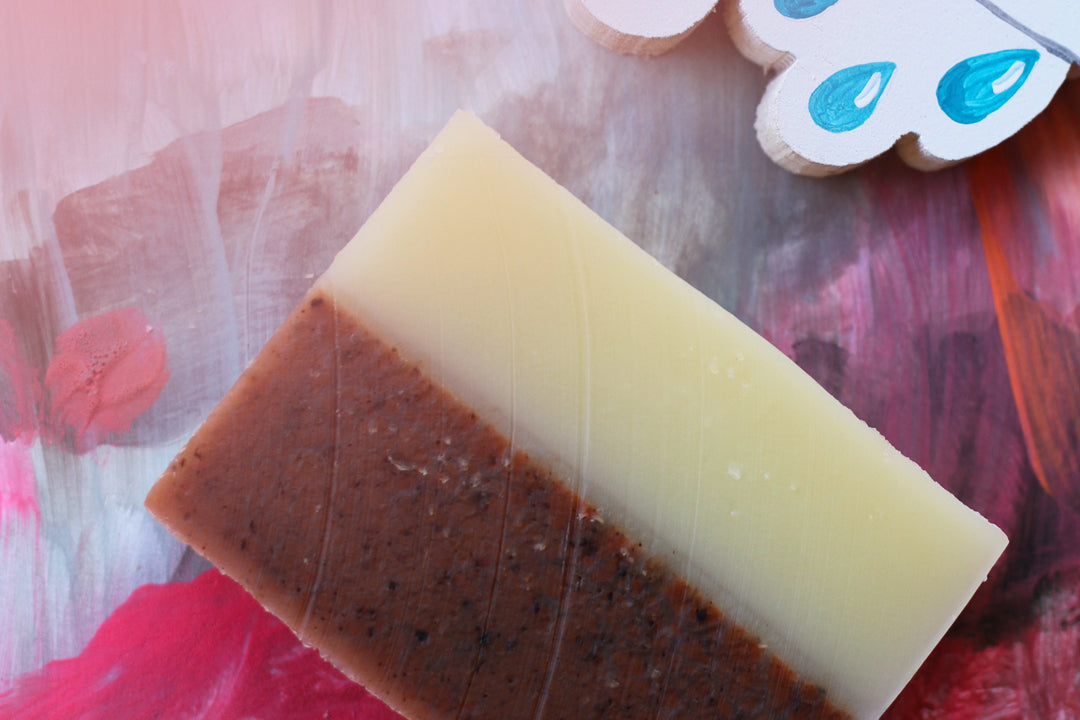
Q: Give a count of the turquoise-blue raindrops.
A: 3